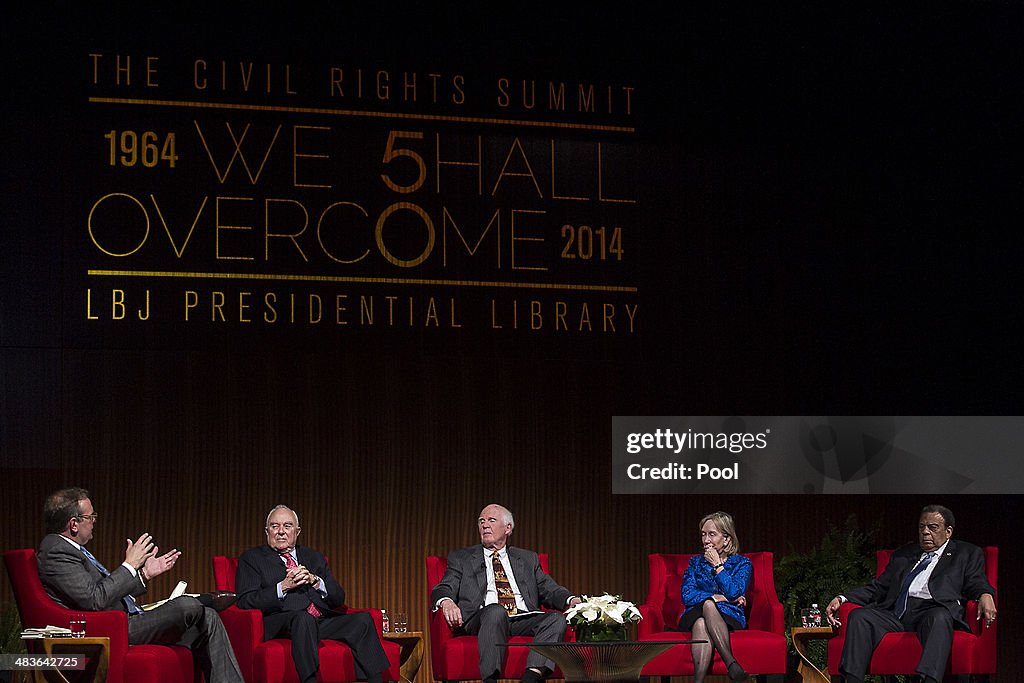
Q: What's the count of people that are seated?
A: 5